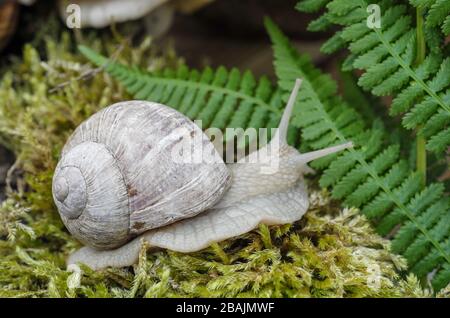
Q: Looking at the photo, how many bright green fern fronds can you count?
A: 3